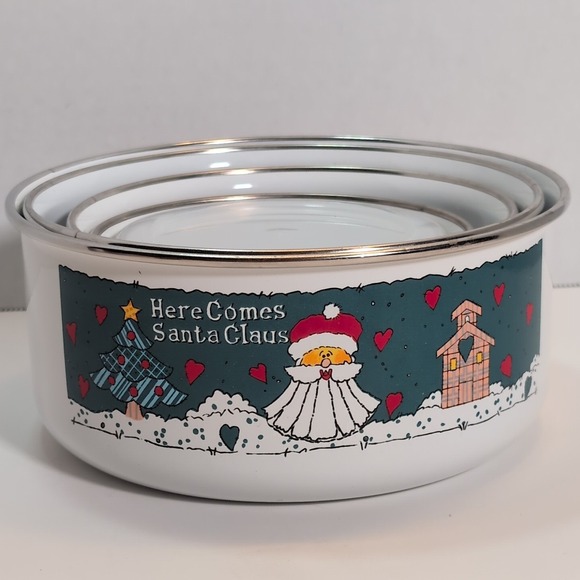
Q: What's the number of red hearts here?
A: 11